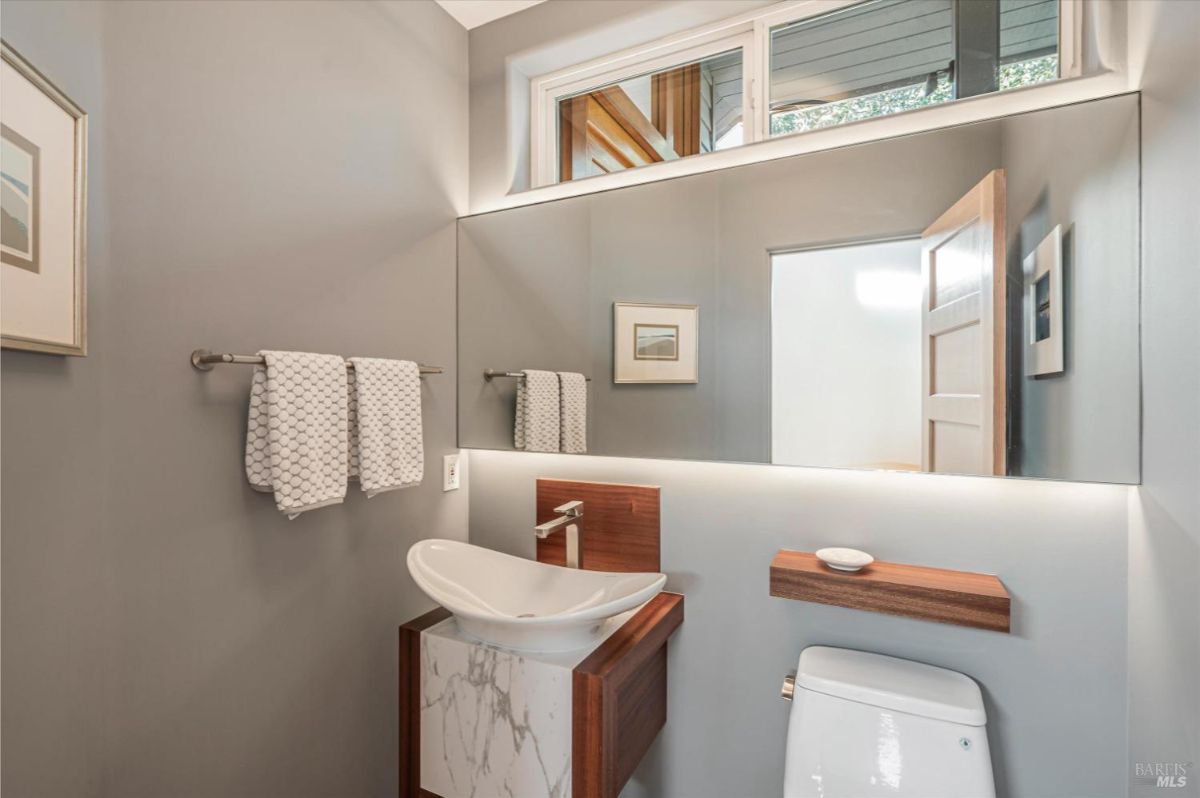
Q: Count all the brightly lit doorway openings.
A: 1